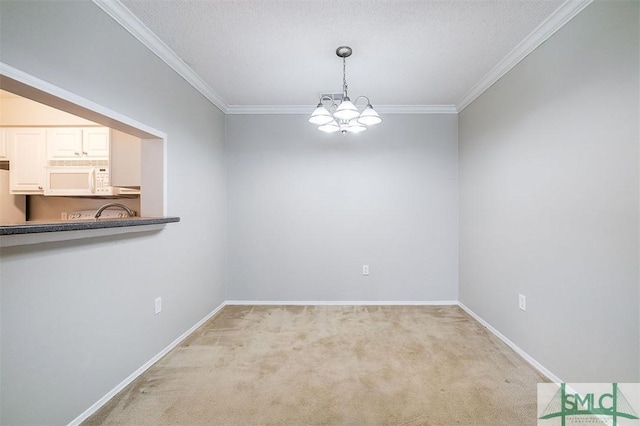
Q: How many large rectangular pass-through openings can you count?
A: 1